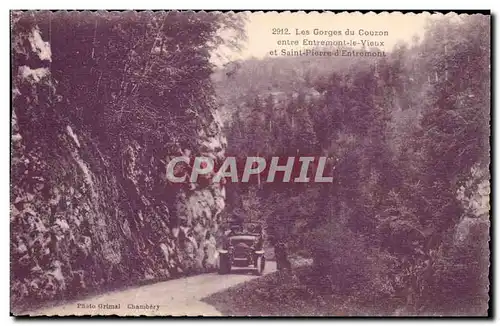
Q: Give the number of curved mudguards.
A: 2